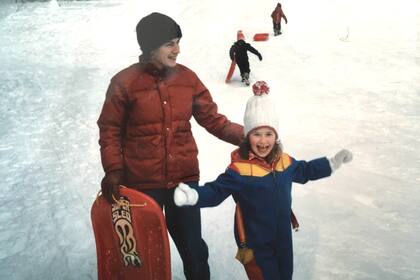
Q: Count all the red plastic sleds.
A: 3